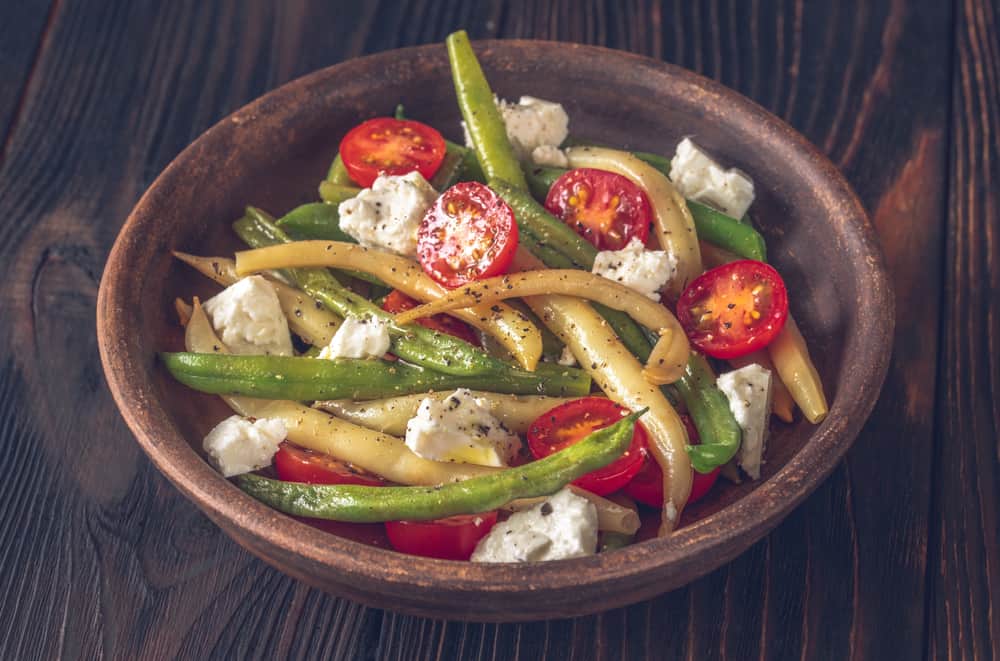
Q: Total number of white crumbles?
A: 10